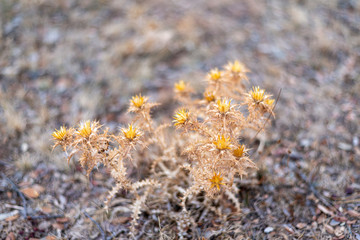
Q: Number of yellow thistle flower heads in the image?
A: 15